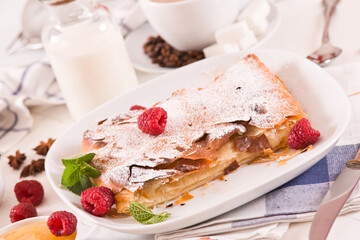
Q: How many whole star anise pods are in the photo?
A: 3